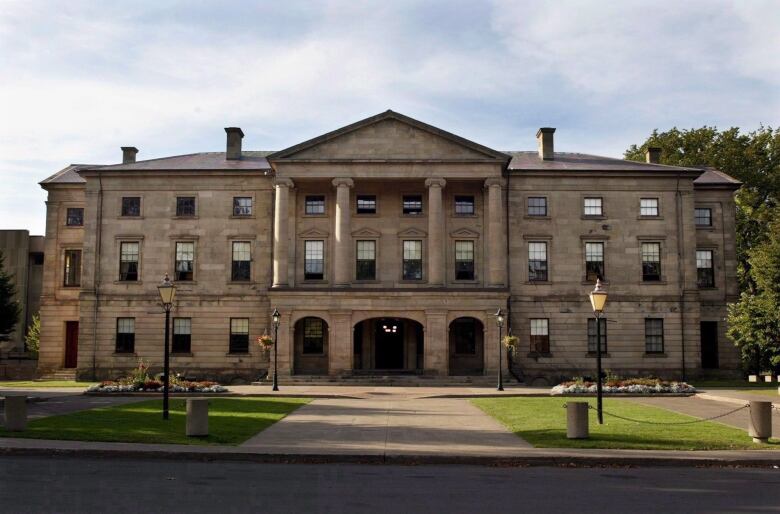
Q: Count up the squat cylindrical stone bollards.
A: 4